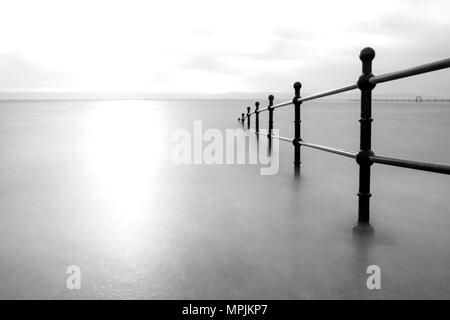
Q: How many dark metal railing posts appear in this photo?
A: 7